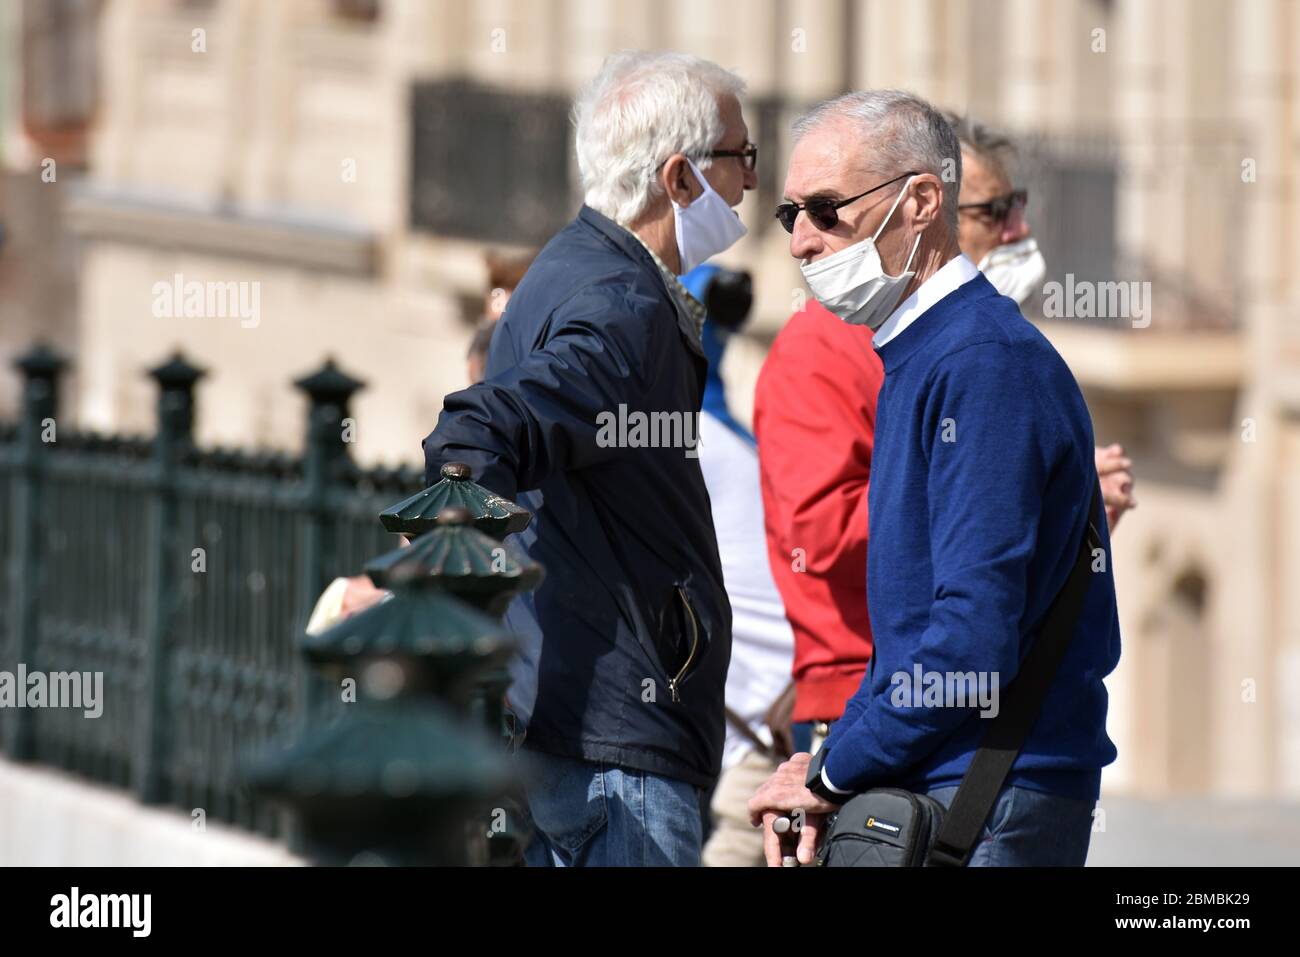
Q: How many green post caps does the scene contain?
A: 7